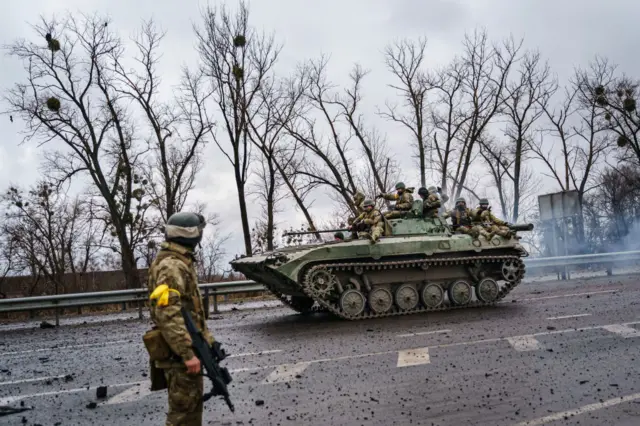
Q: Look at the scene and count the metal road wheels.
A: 6